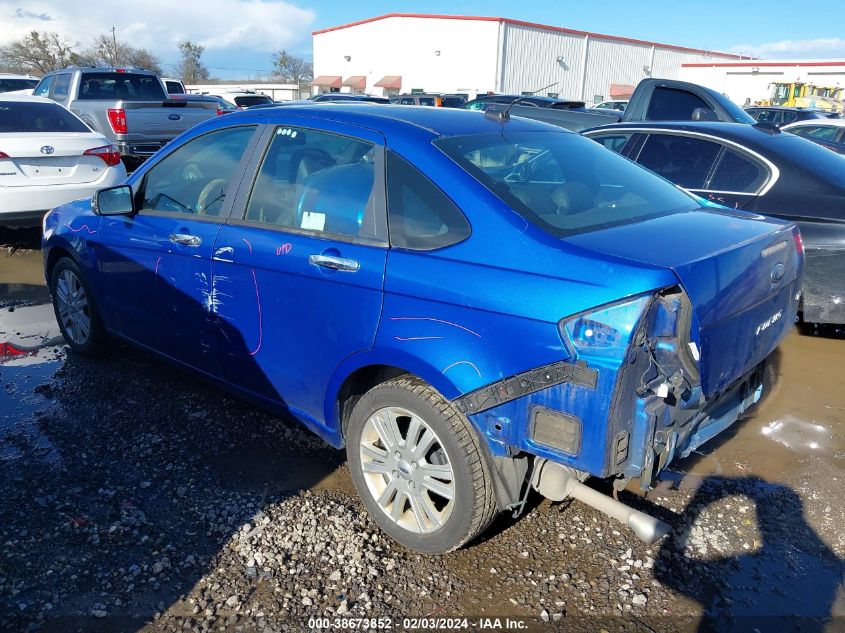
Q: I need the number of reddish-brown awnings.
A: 4